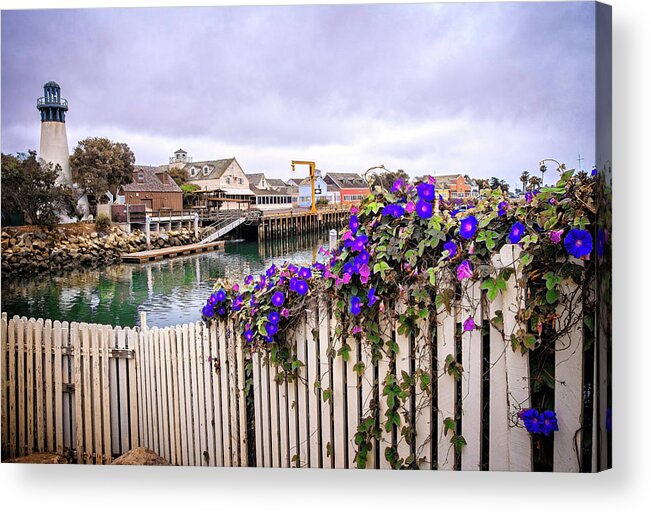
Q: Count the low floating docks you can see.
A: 1